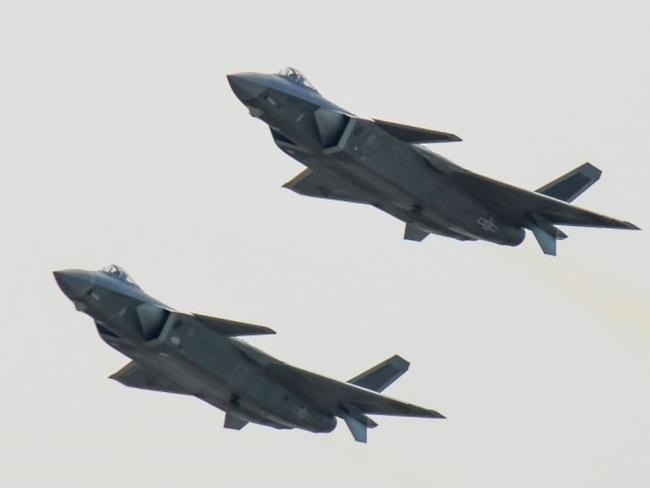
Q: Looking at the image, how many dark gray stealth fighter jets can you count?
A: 2